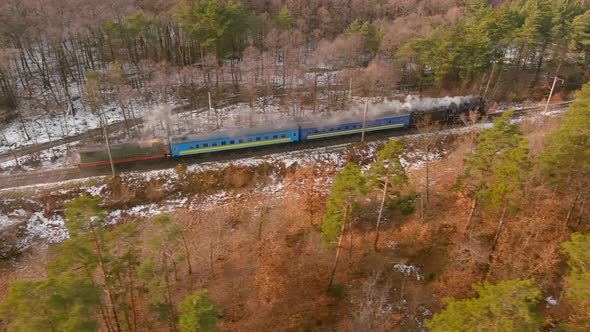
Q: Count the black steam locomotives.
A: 1